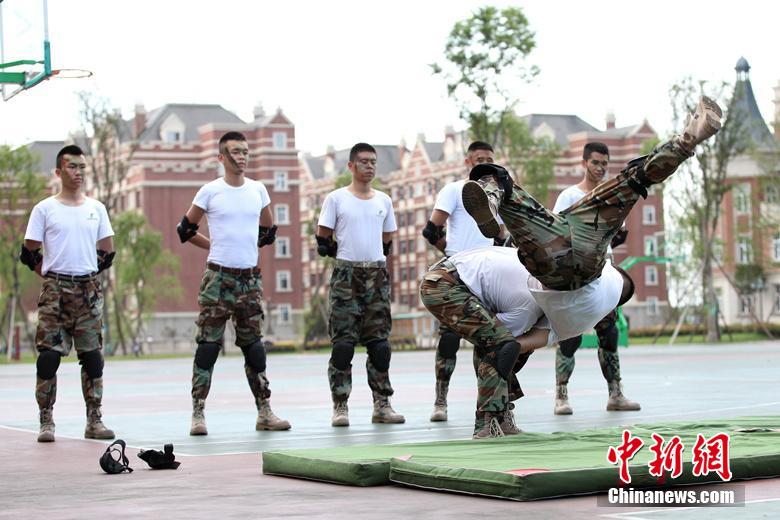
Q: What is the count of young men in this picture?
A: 7